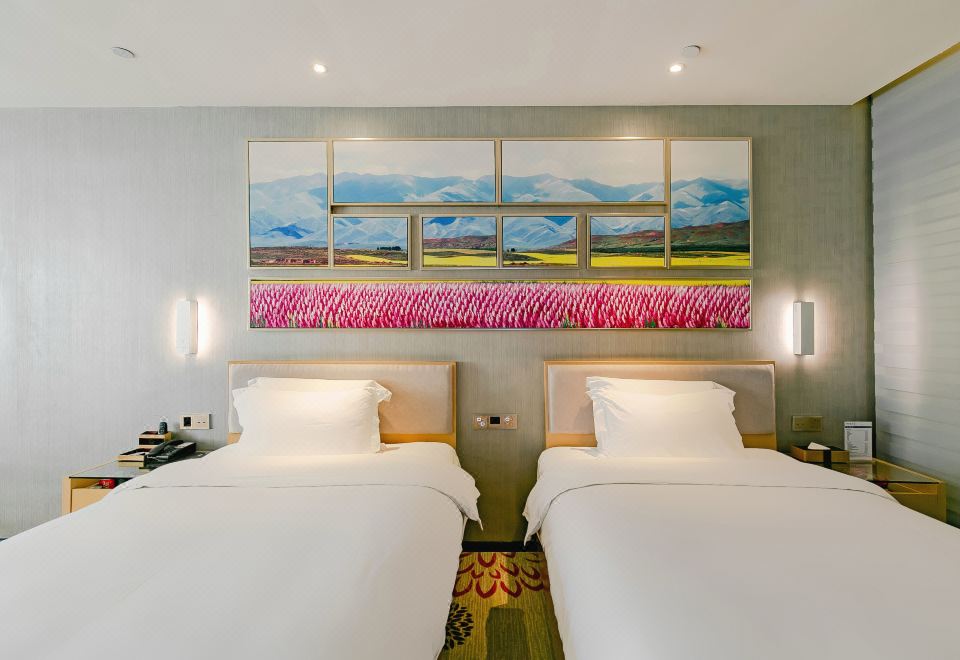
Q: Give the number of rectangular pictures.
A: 9